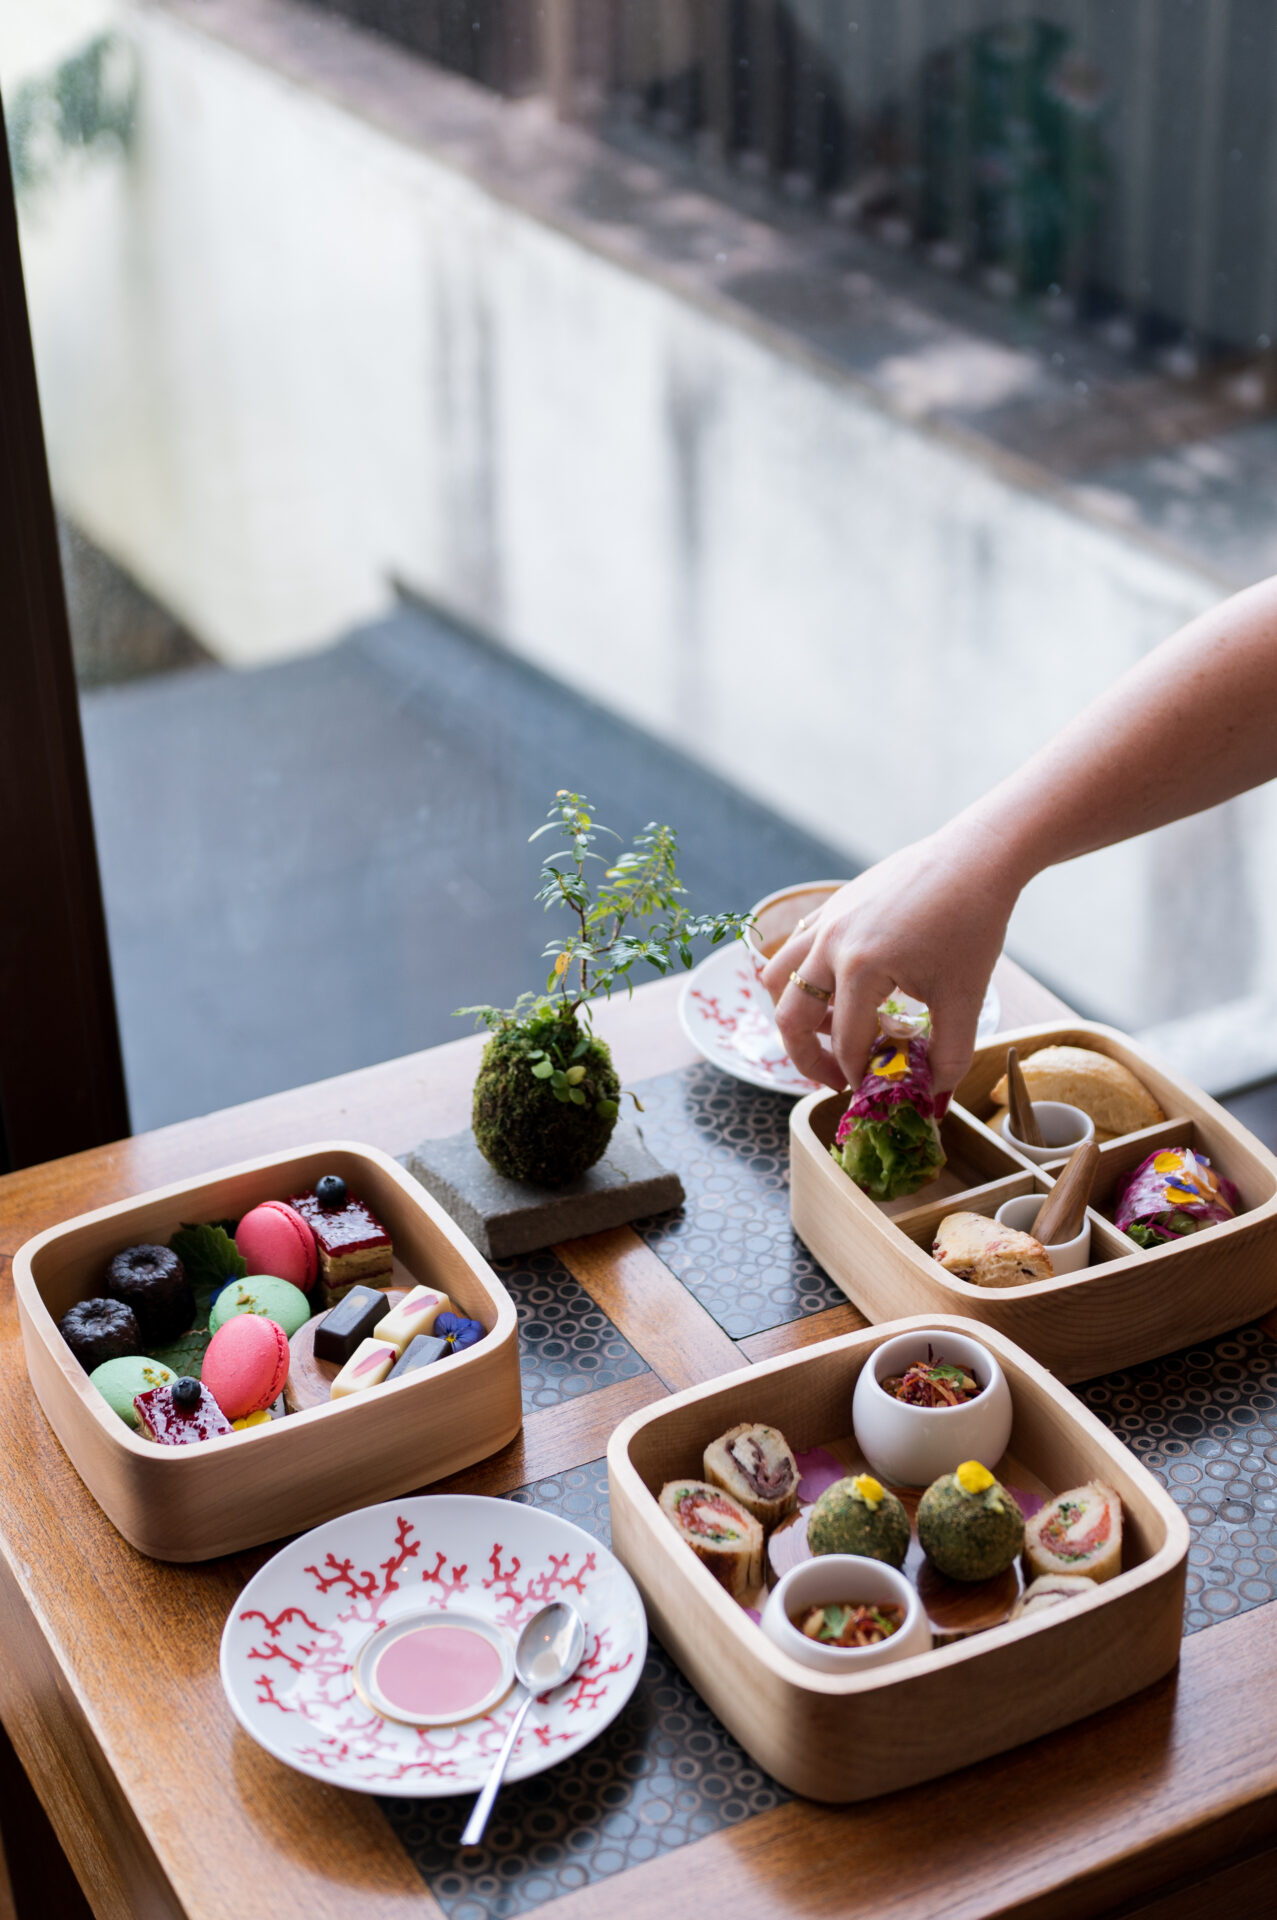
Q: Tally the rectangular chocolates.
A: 4